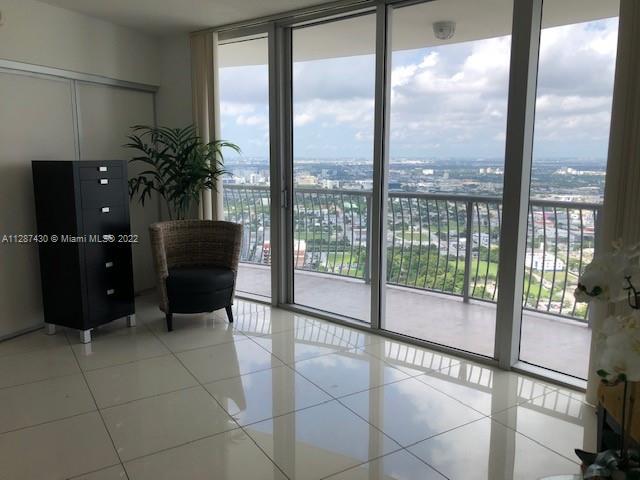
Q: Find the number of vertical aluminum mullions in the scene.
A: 3